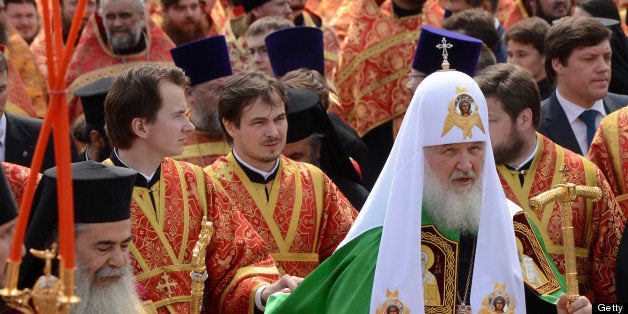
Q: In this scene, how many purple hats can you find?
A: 3